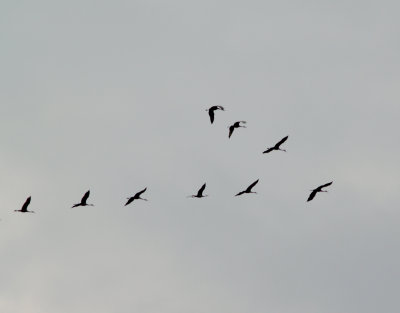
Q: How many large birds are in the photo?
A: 9